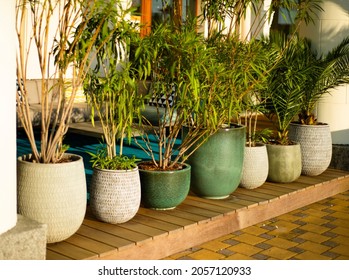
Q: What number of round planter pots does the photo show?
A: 7